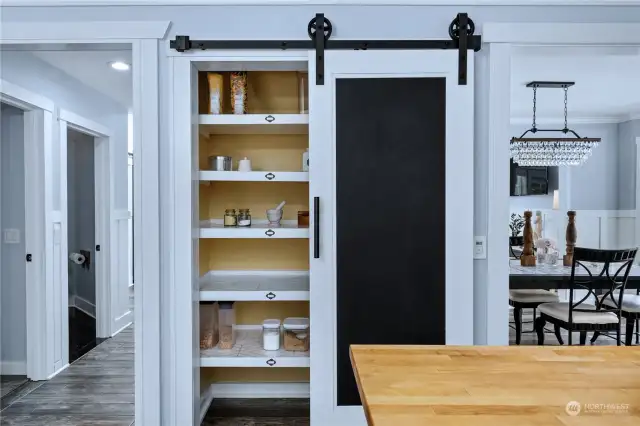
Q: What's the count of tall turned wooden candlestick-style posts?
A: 2